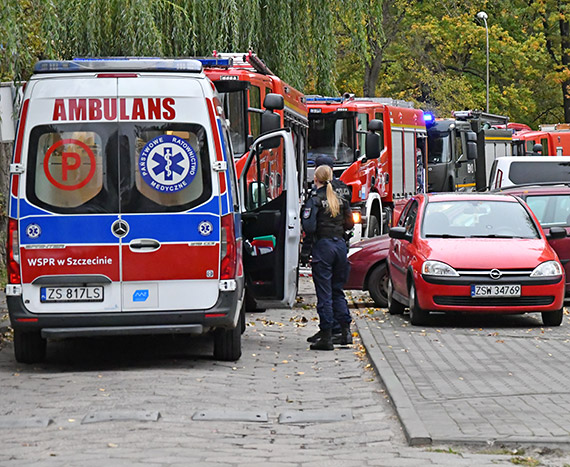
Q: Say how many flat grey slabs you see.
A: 4